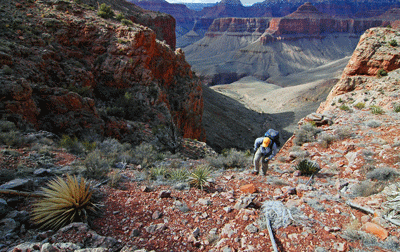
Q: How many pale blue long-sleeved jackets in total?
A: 1